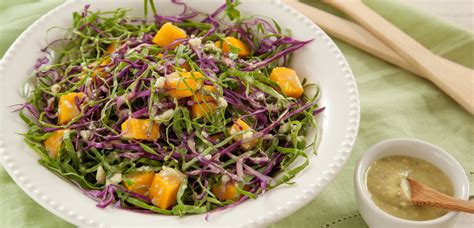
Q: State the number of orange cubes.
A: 12